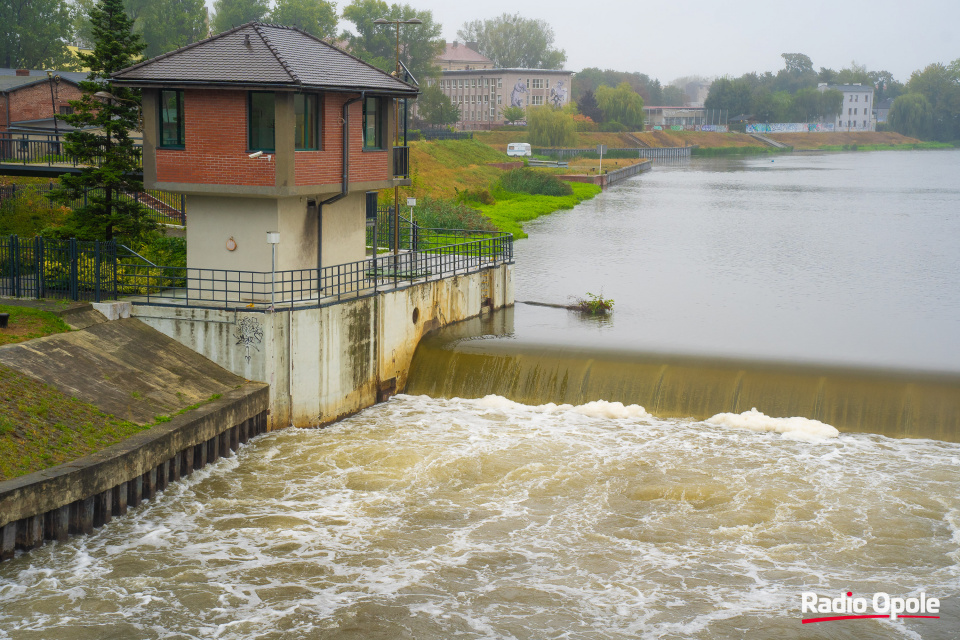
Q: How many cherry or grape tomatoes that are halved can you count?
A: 0